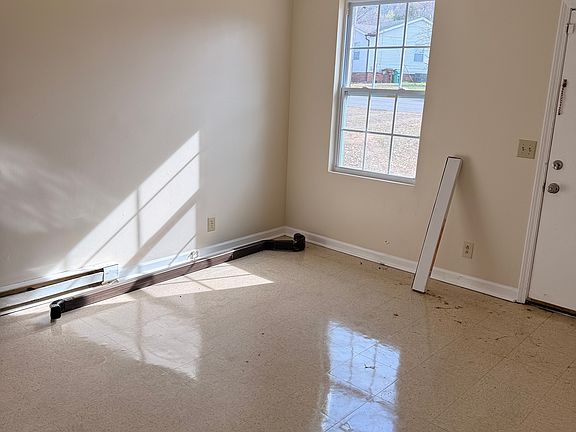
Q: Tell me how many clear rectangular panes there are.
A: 12